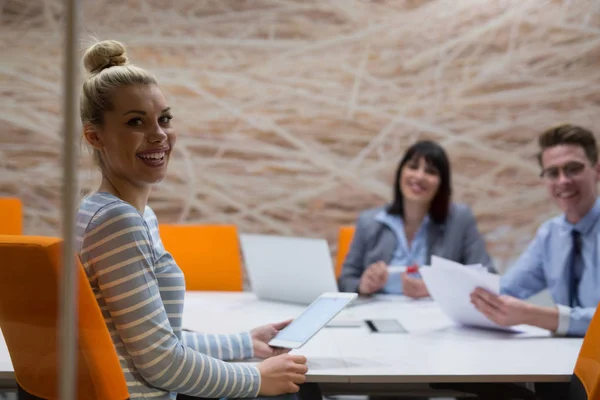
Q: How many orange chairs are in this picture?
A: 5